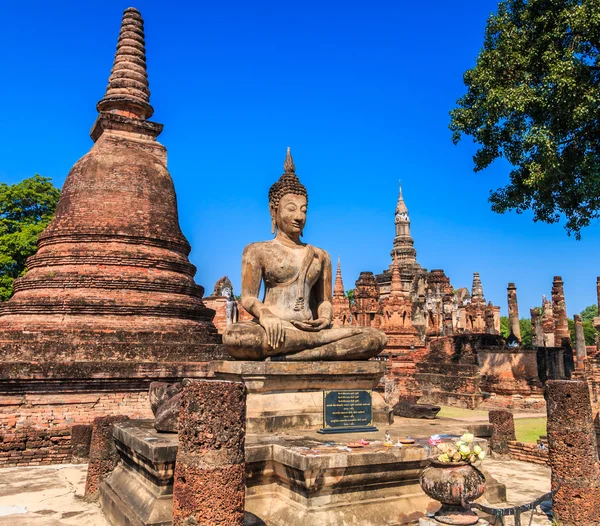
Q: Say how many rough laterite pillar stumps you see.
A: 5